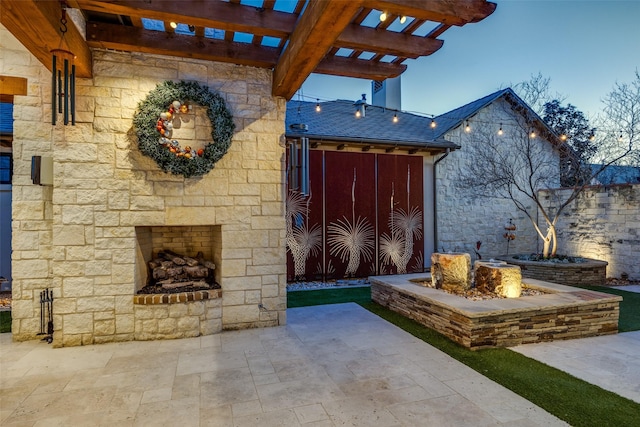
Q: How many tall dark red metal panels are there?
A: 3